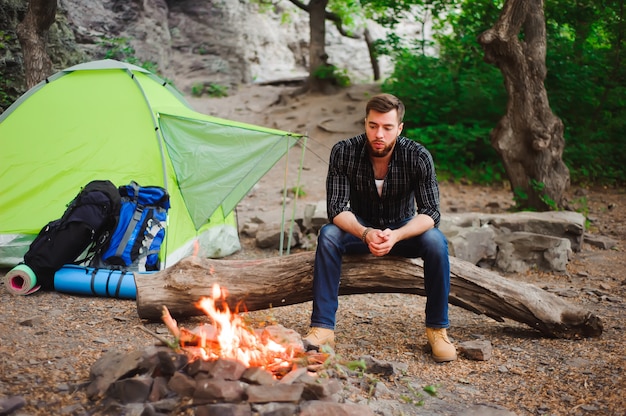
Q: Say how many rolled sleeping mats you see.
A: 2